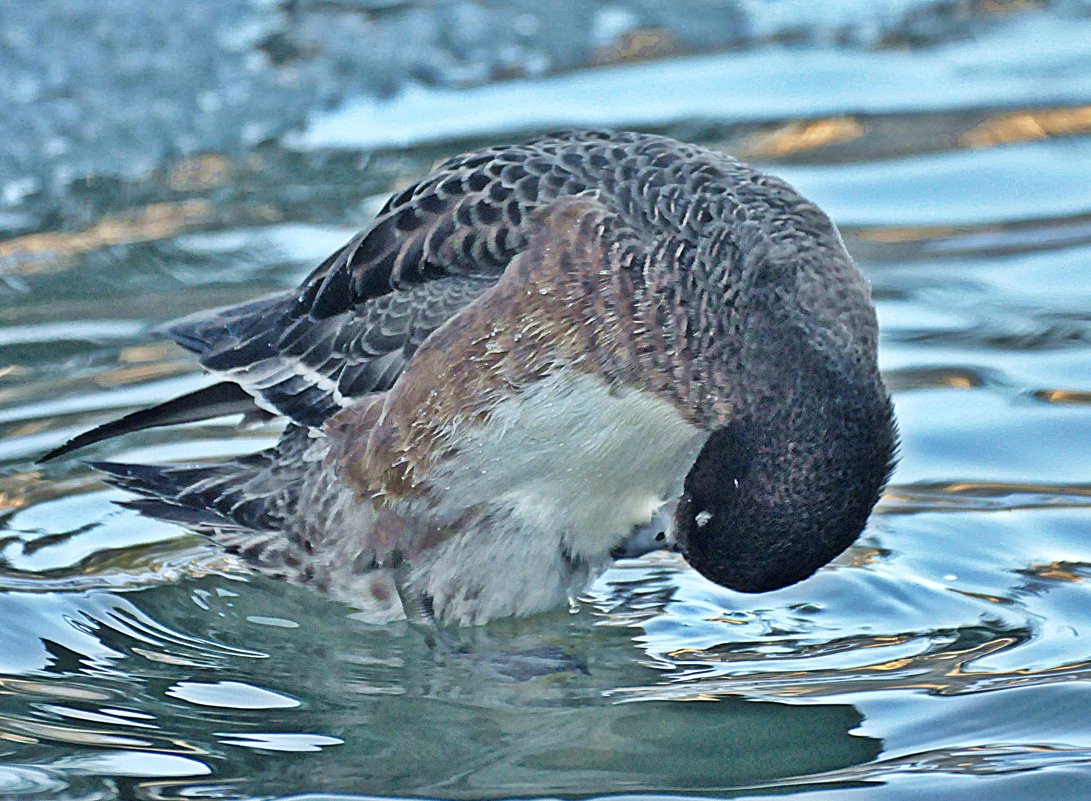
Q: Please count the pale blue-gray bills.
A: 1